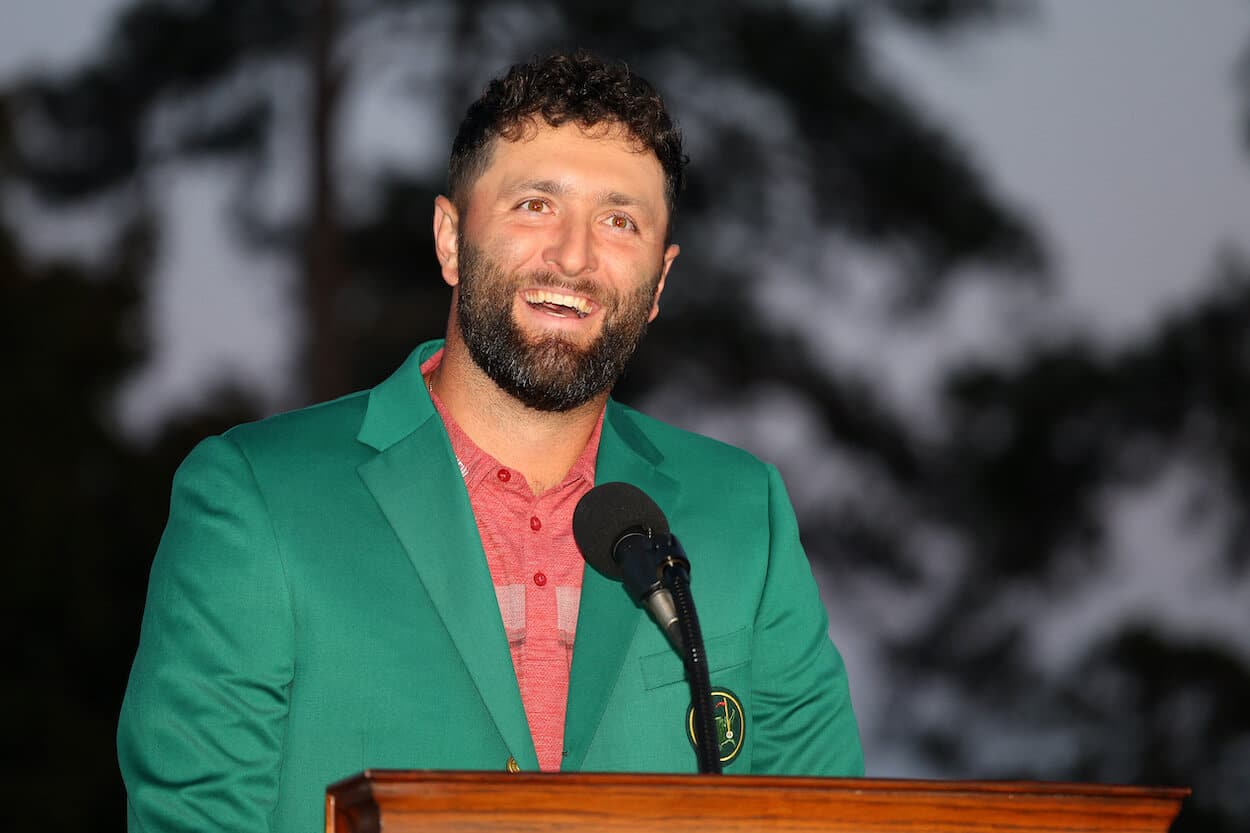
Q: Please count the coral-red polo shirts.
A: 1